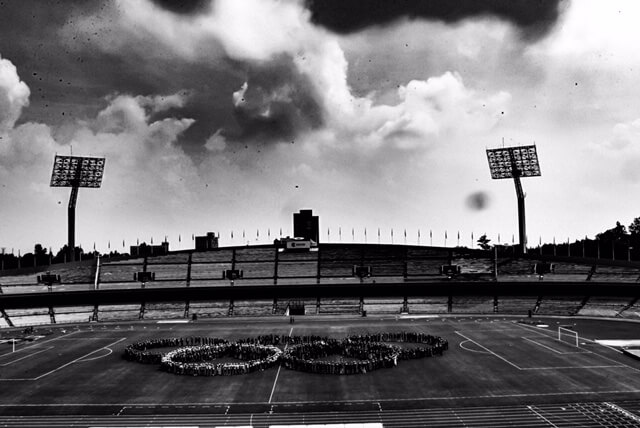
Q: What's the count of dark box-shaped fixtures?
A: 6